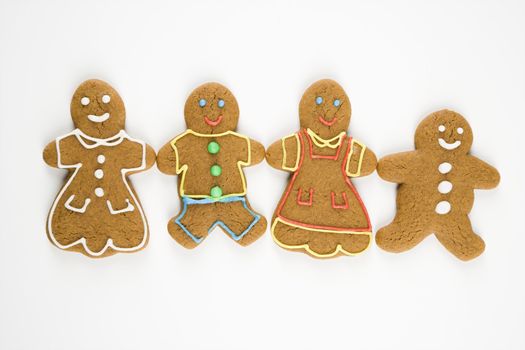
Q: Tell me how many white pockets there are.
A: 2